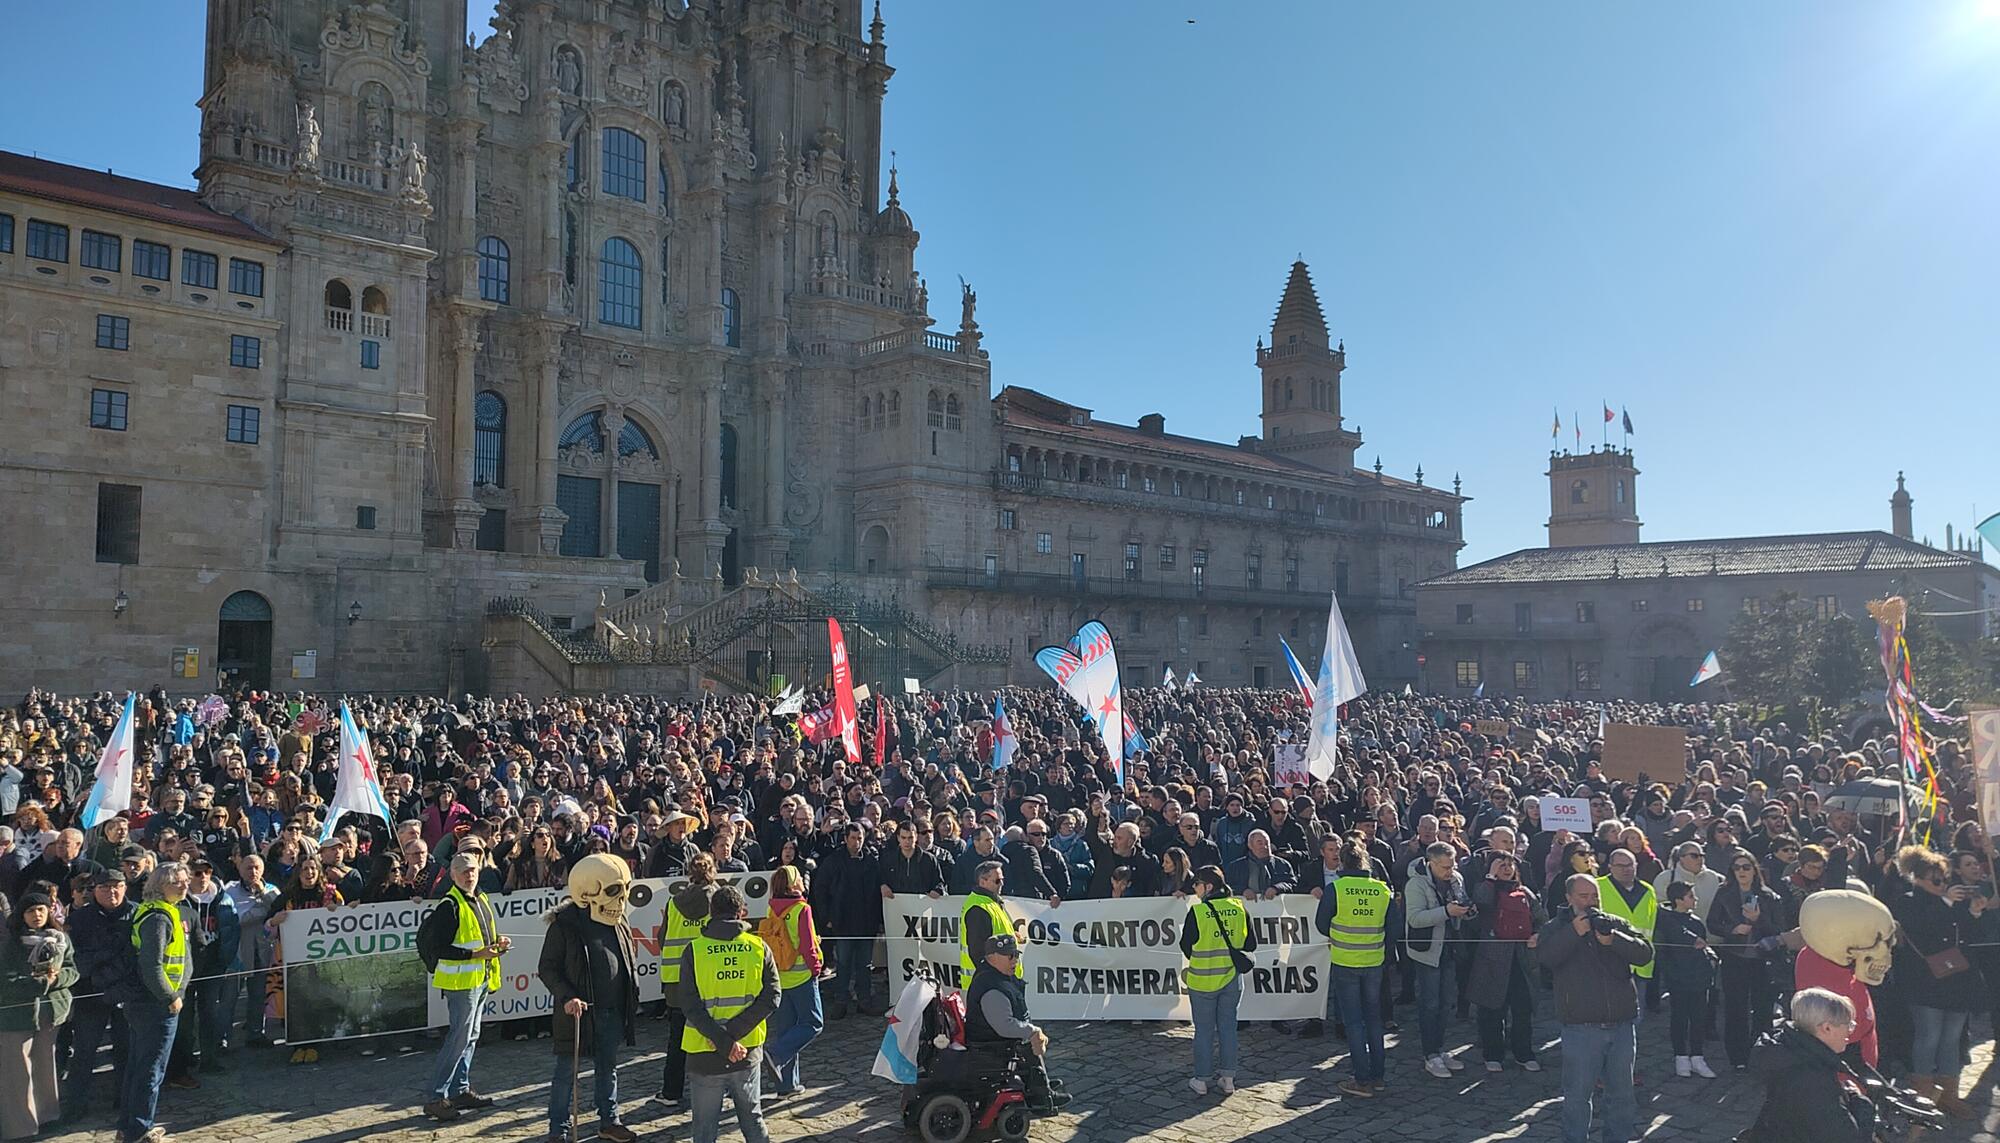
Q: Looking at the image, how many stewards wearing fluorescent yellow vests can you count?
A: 9